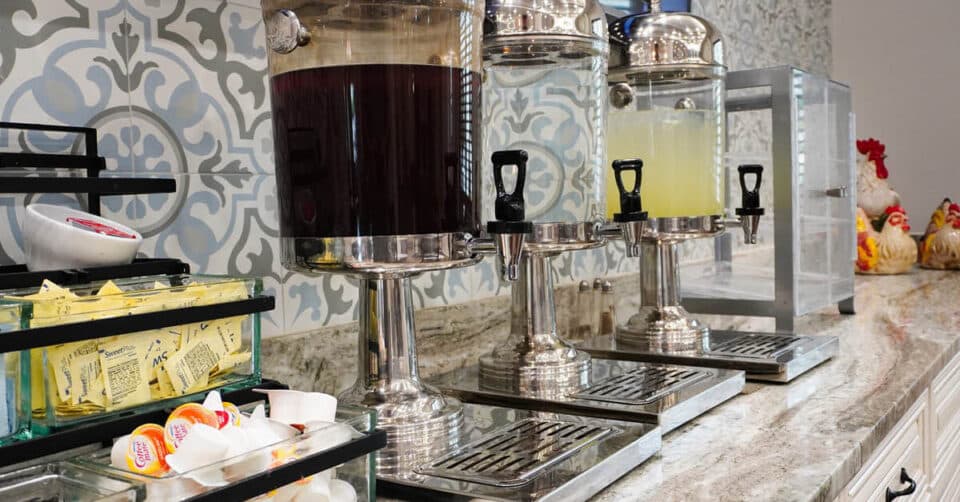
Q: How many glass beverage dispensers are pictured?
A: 3